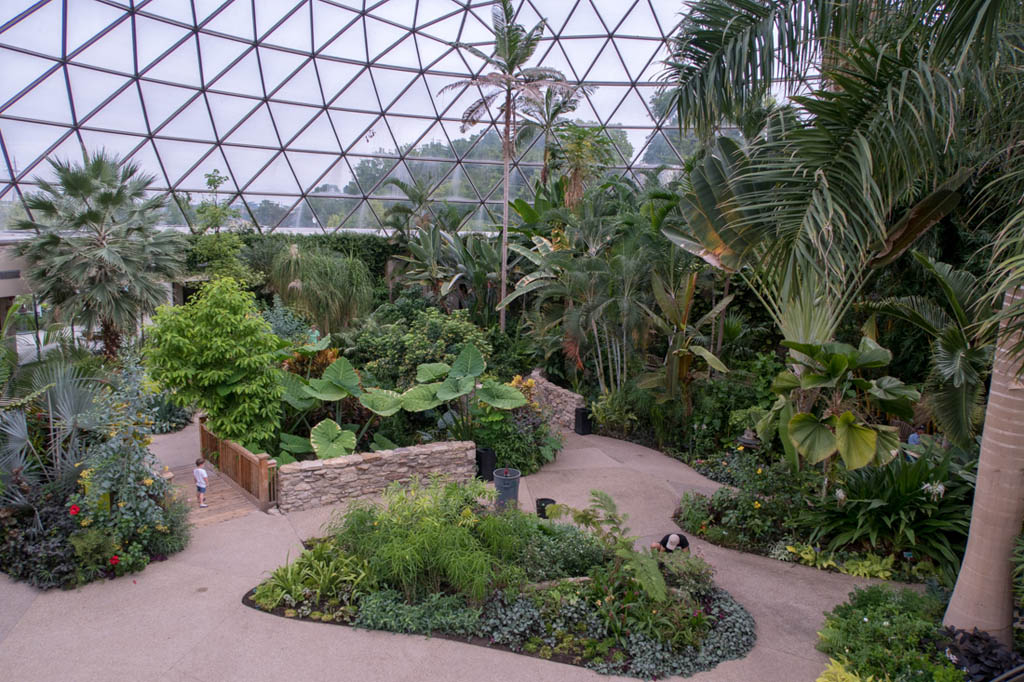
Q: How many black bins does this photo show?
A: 3